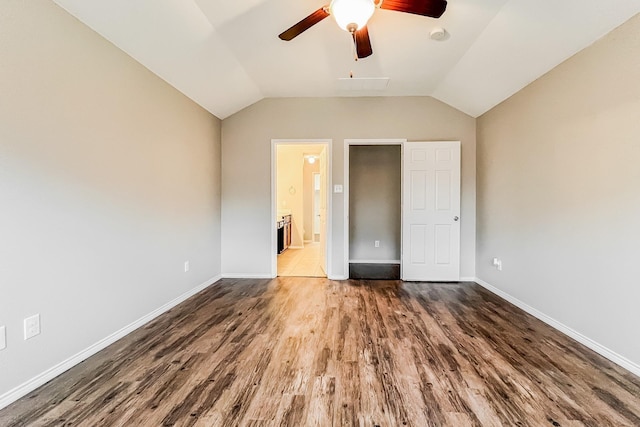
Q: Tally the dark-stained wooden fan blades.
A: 3